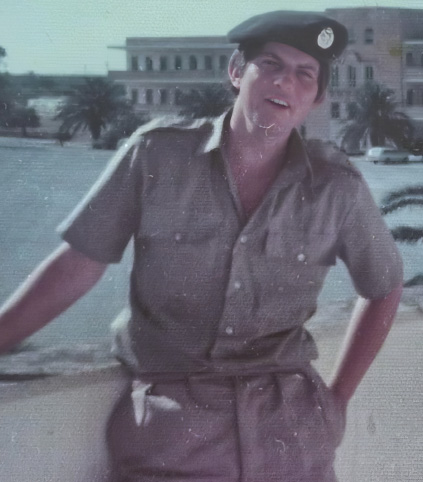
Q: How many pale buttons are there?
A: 5